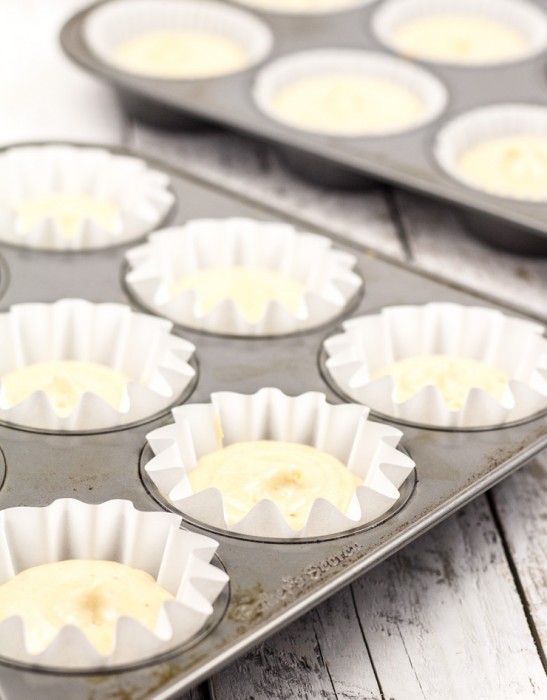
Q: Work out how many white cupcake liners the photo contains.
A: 11